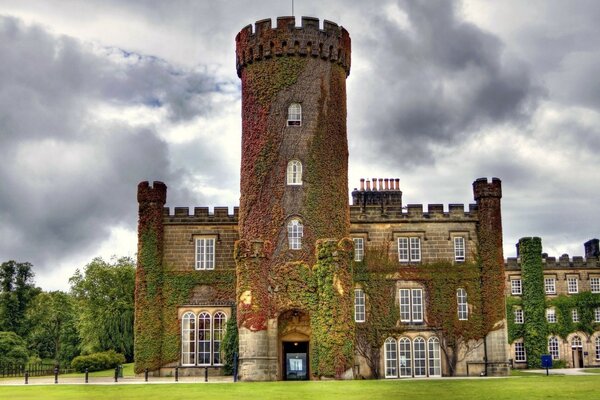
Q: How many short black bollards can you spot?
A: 7